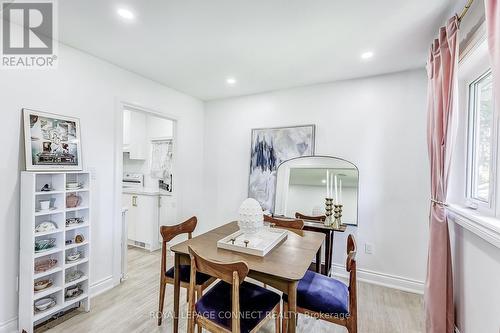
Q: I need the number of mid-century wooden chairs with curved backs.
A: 4